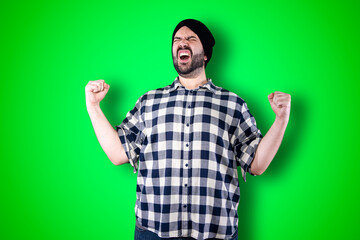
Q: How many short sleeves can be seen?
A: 2